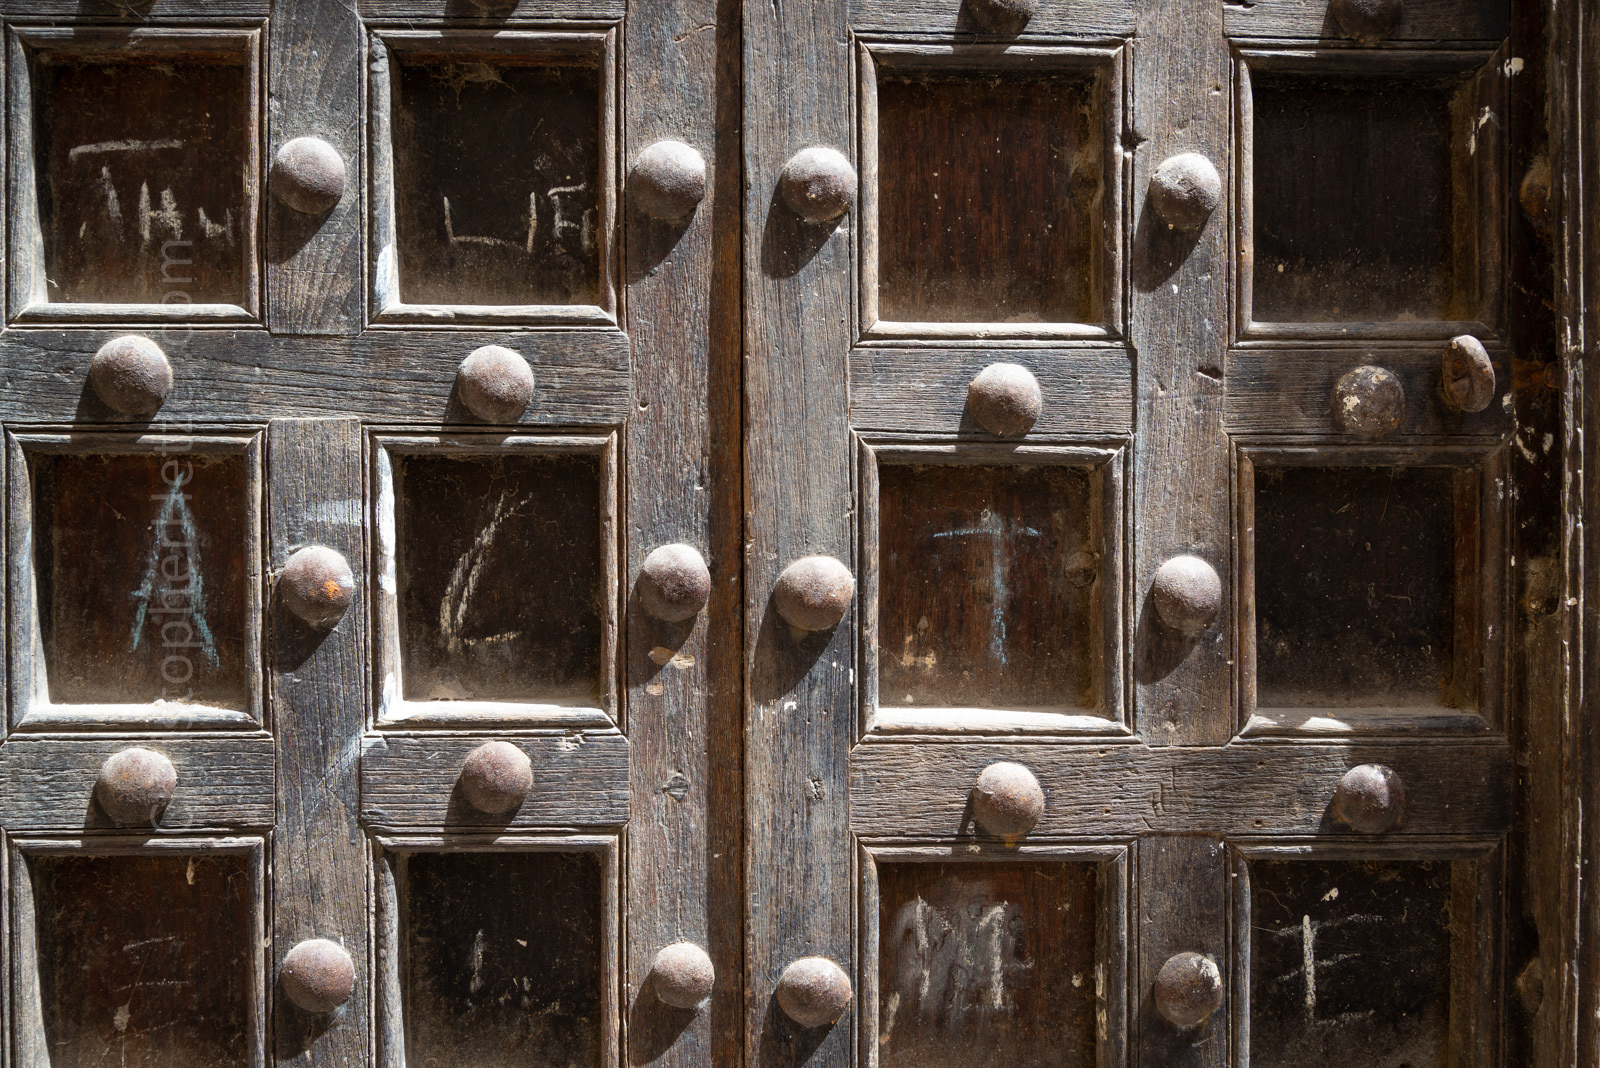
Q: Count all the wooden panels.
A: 12